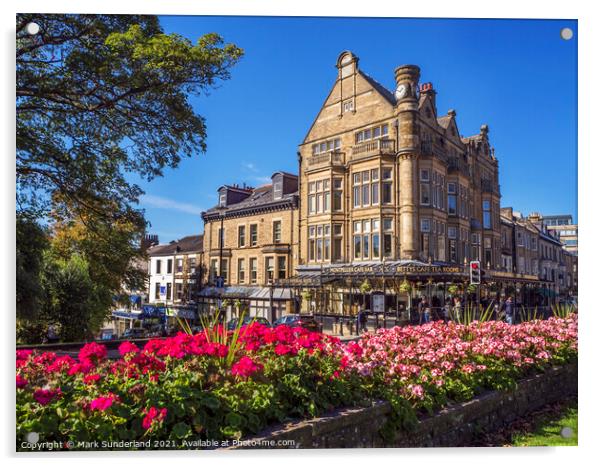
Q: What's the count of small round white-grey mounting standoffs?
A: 4